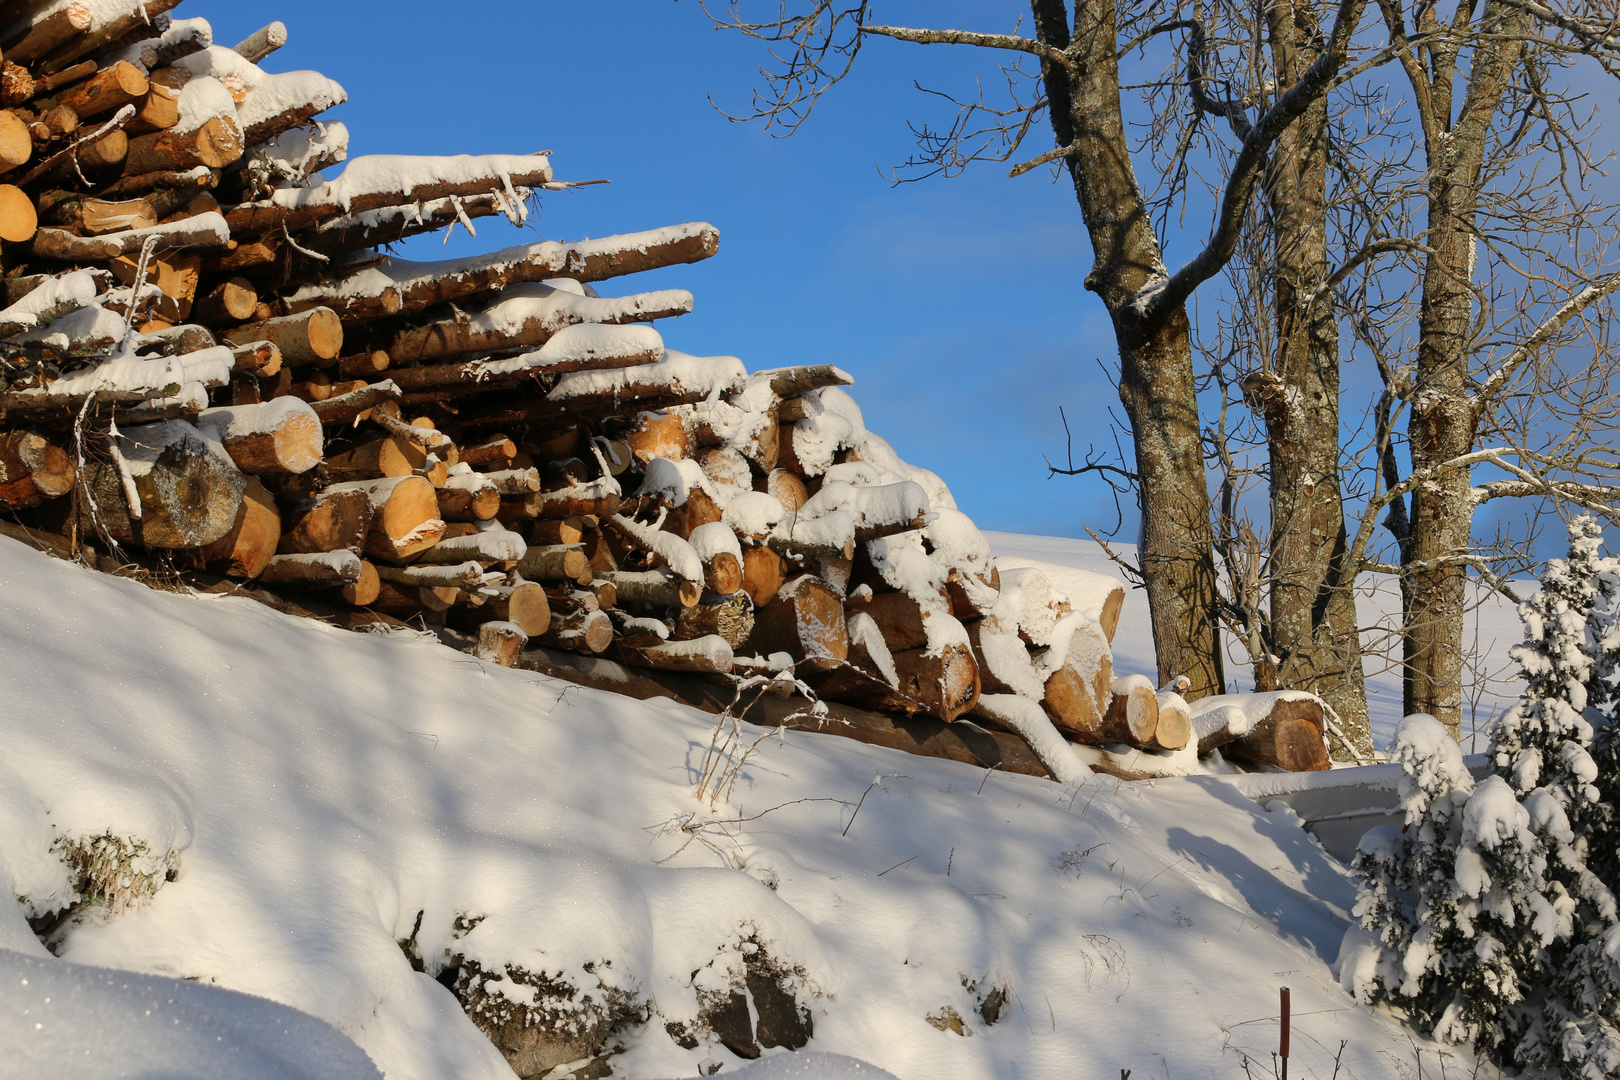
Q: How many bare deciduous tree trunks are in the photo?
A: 3